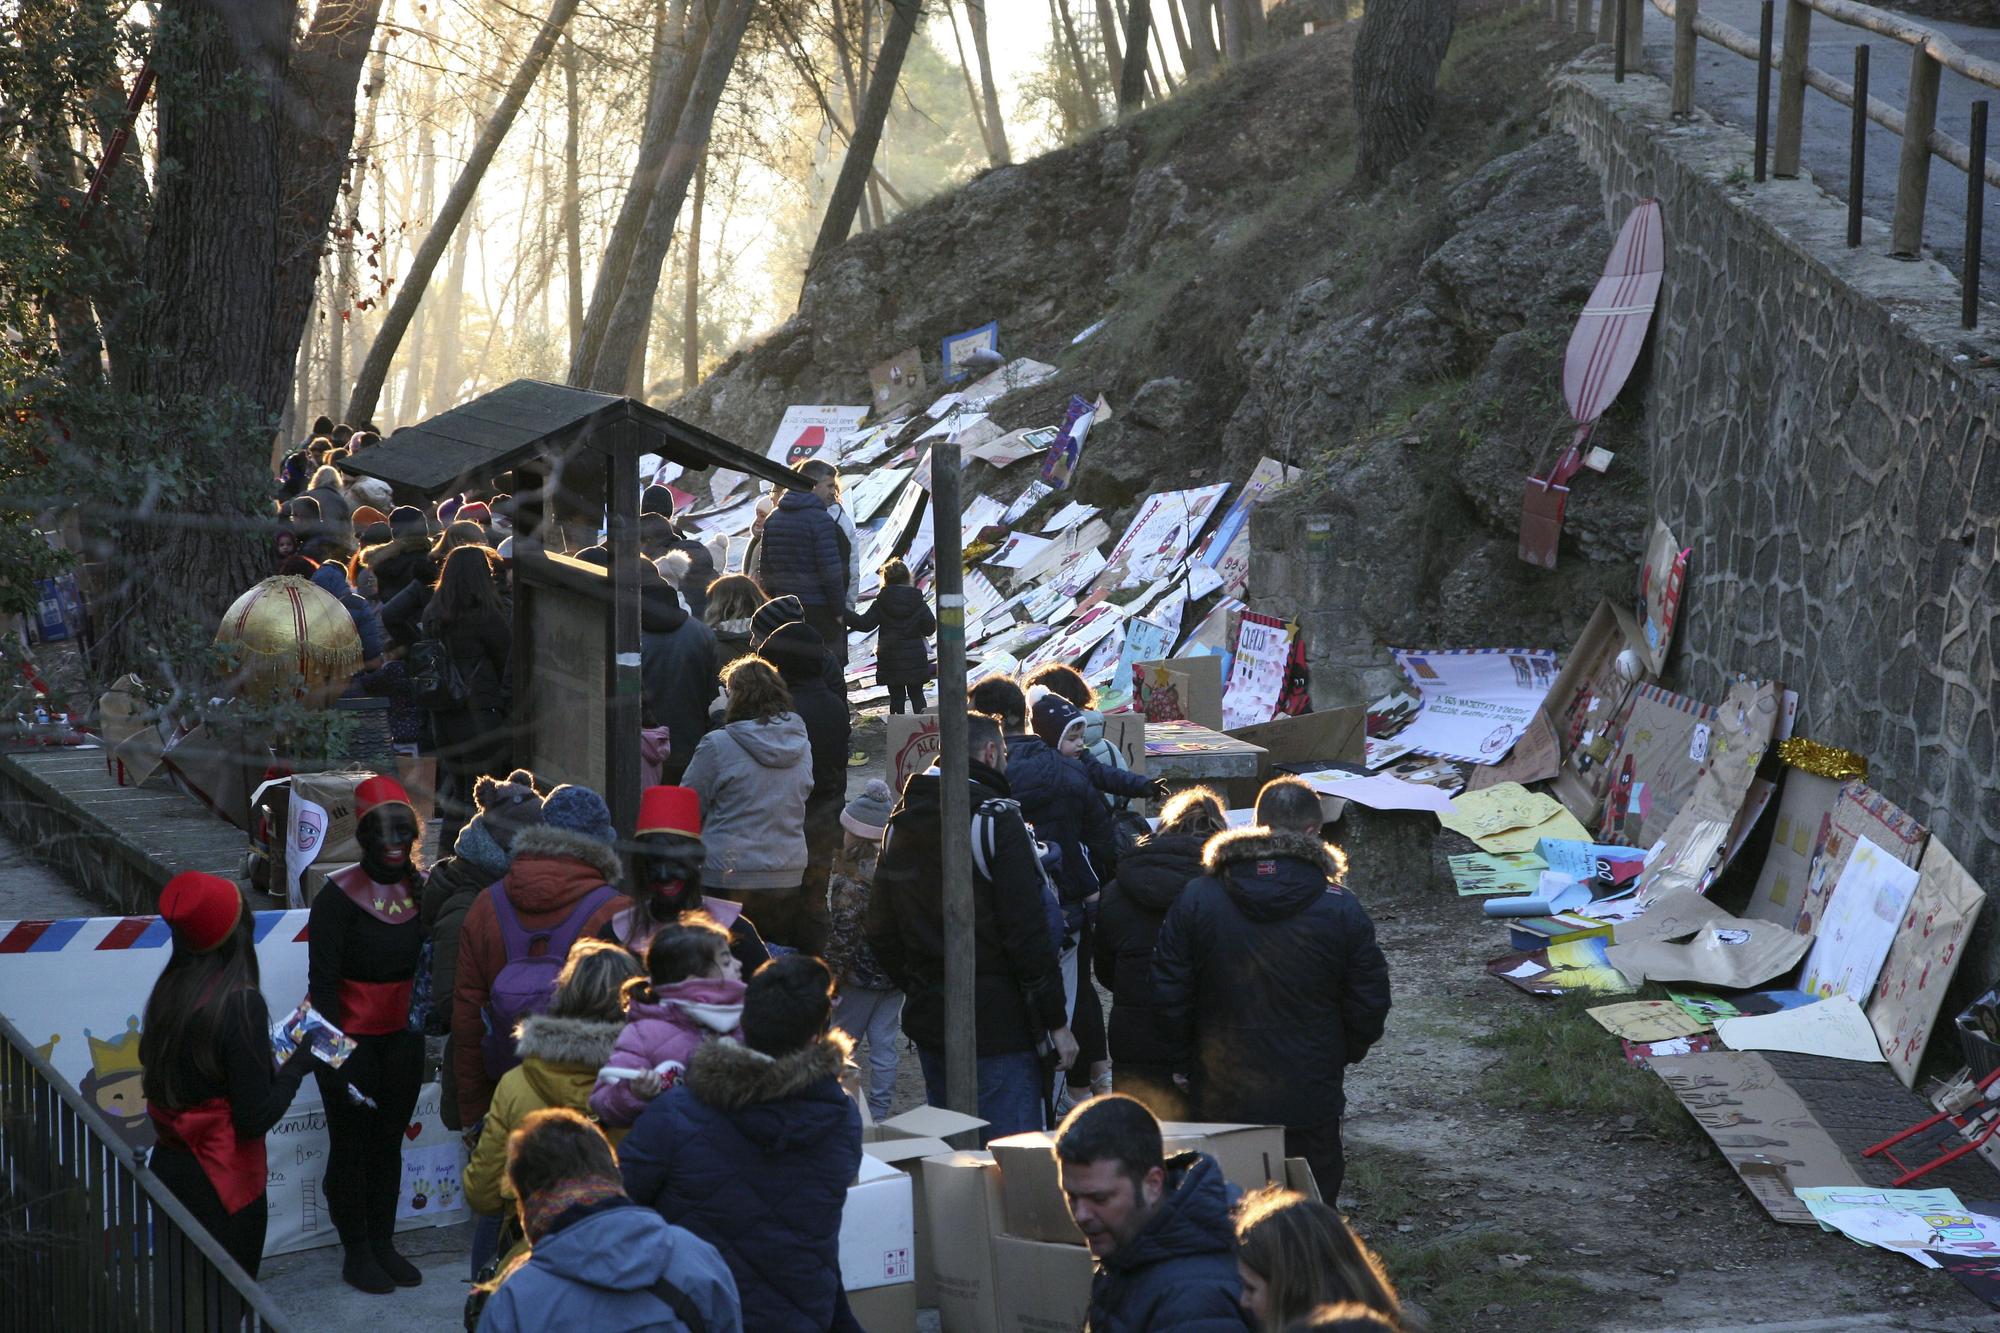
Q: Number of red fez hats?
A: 3